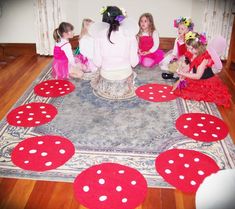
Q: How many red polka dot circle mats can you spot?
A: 7